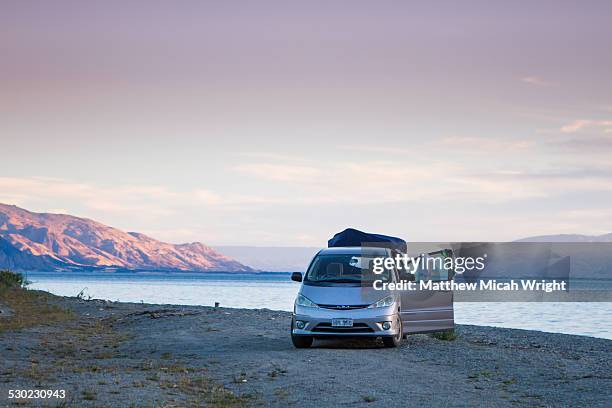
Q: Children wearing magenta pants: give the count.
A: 0